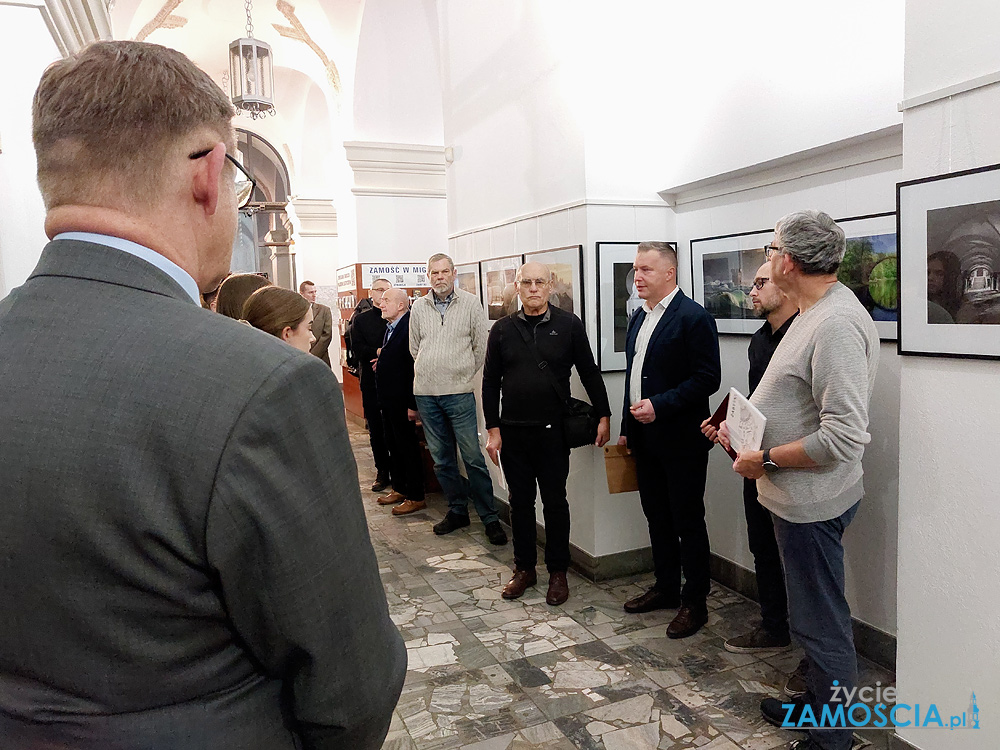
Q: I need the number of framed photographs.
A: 7